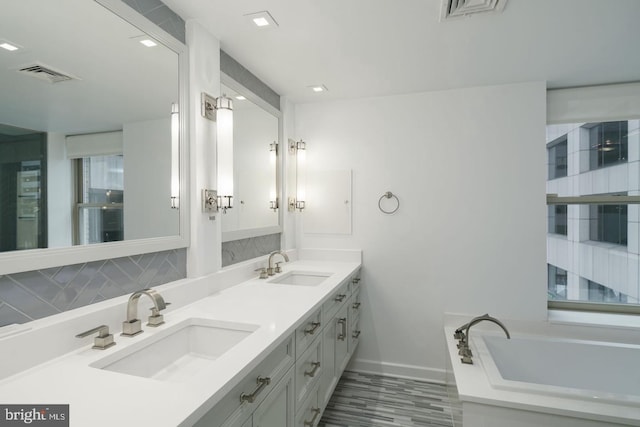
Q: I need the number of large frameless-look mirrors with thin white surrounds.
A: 2